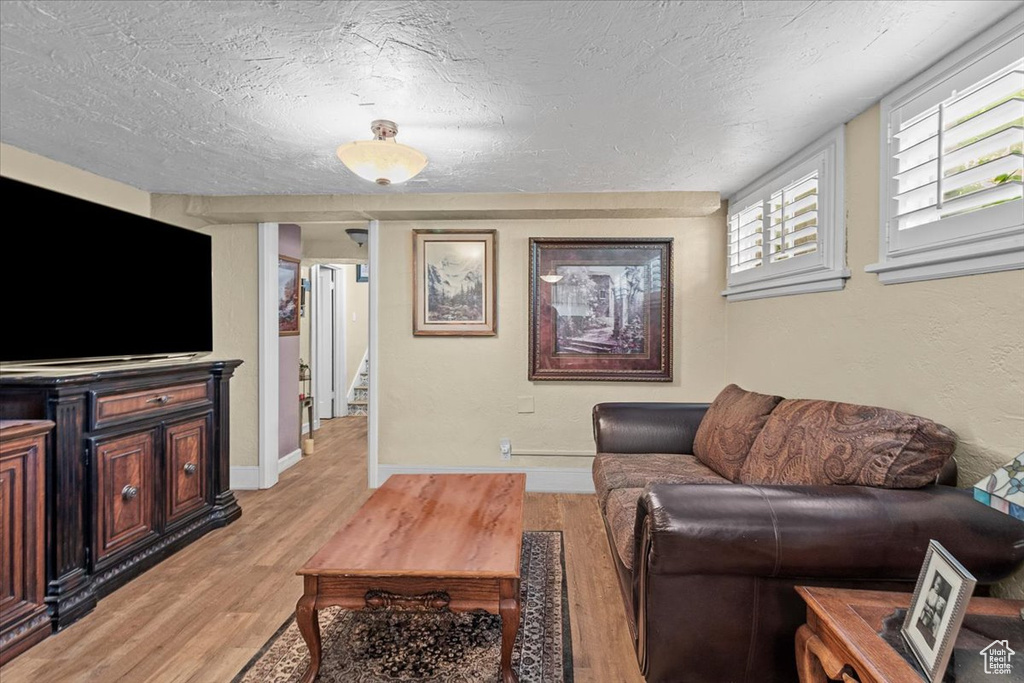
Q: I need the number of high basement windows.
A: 2